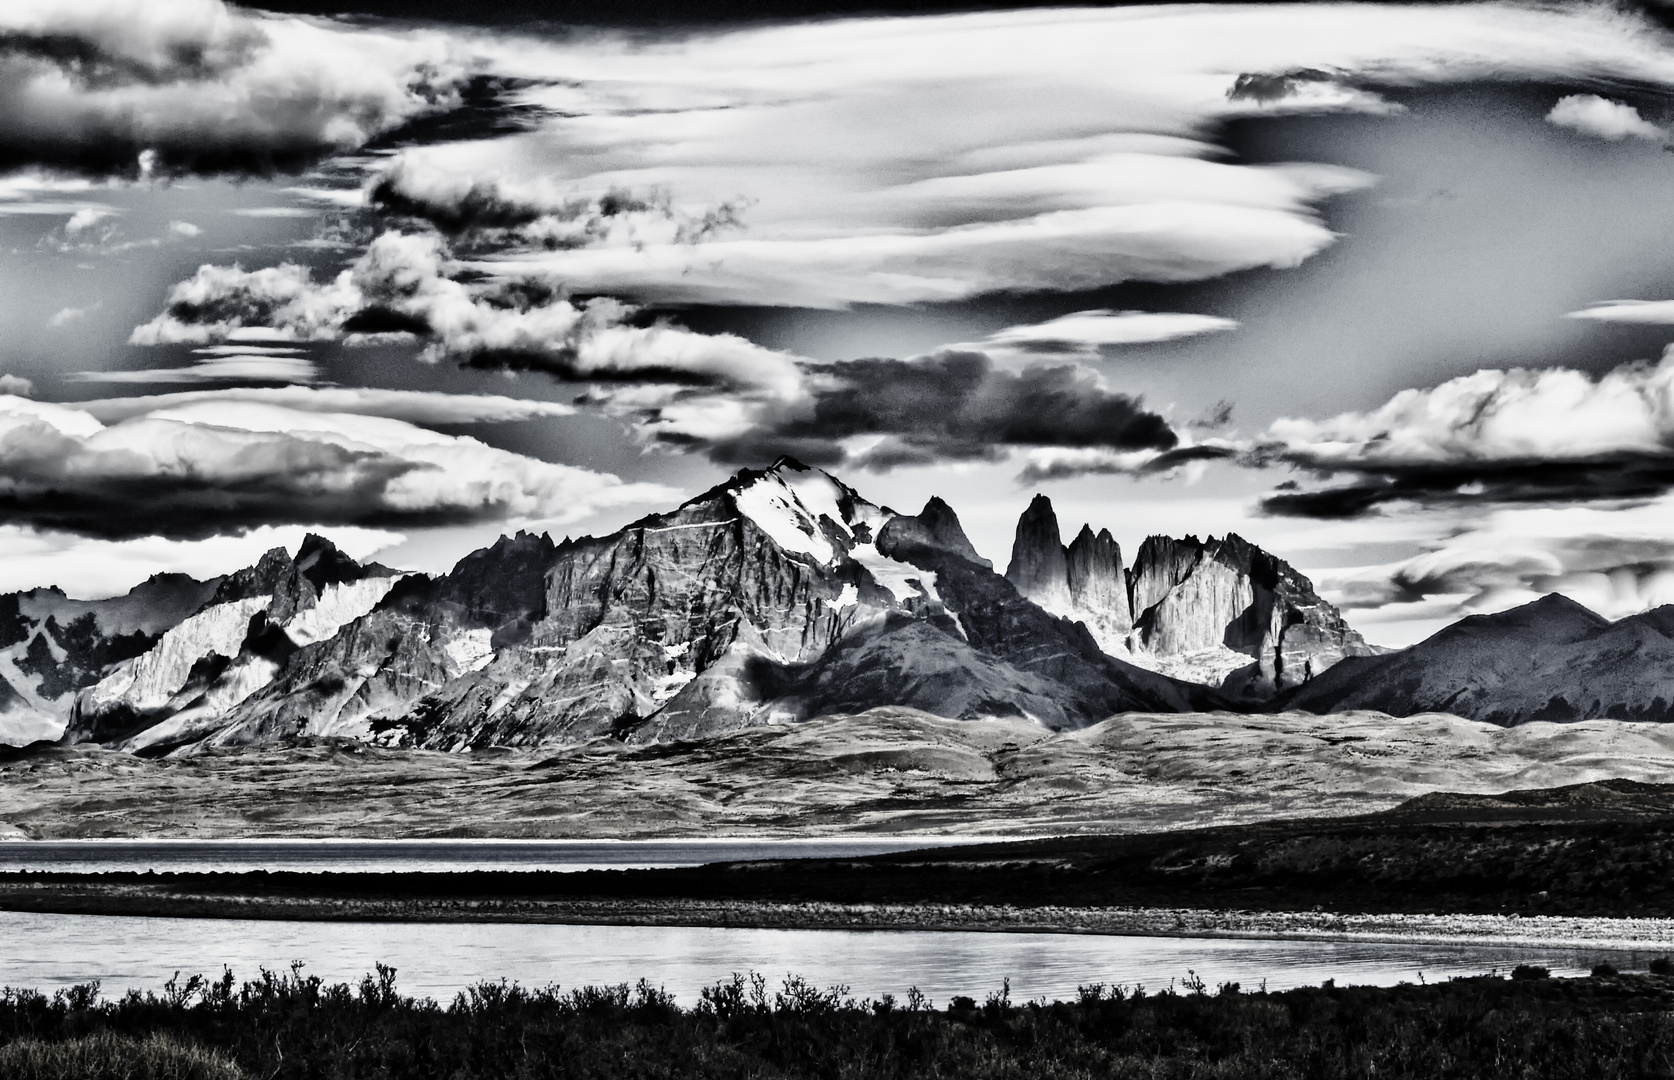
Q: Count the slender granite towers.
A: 3